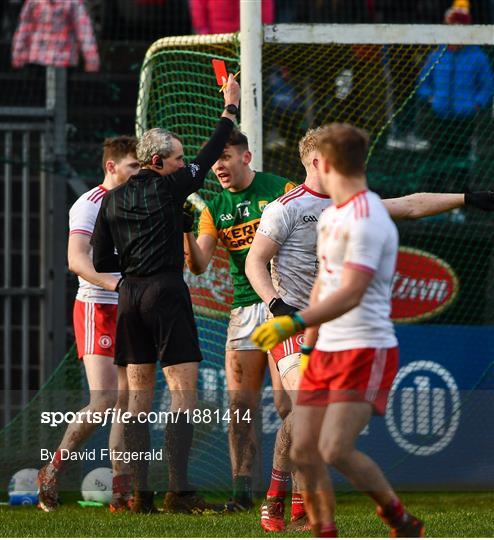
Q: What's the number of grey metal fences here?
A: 1